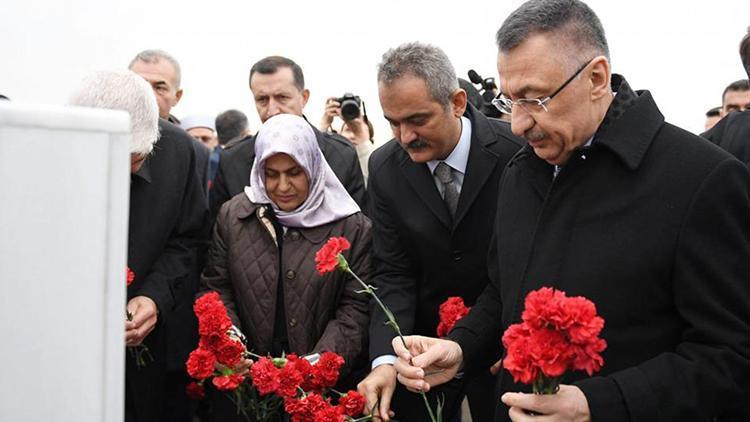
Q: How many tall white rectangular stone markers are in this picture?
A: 1